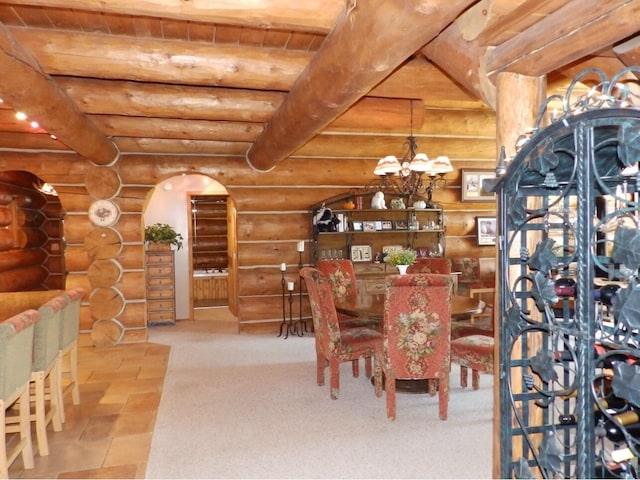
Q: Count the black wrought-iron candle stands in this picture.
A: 3